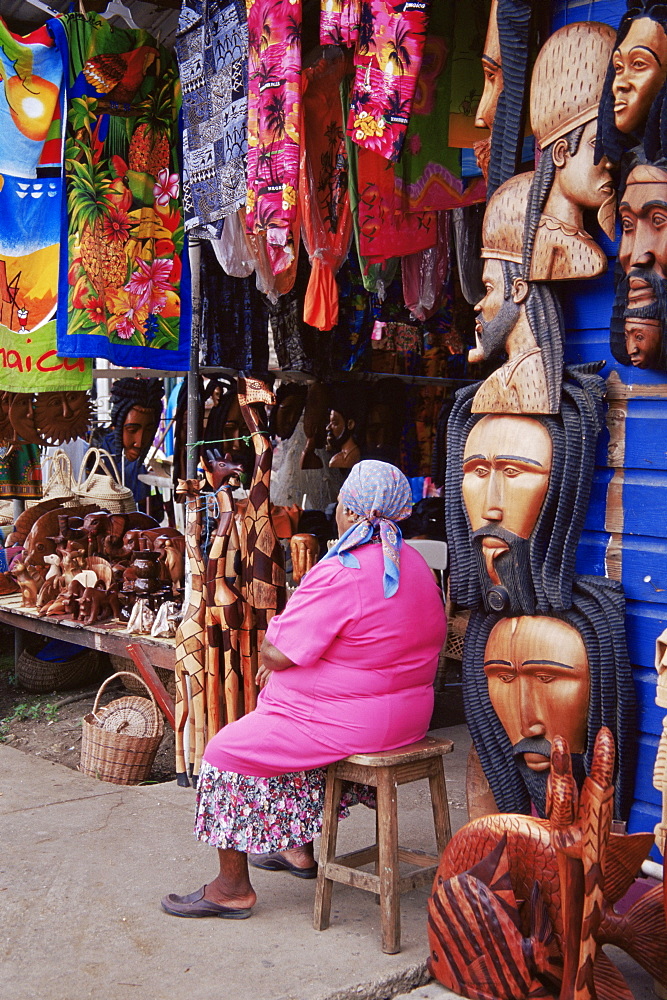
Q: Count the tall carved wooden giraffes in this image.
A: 3